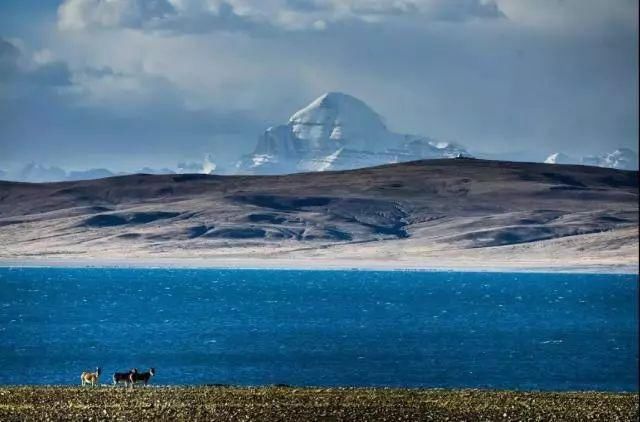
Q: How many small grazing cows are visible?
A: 3